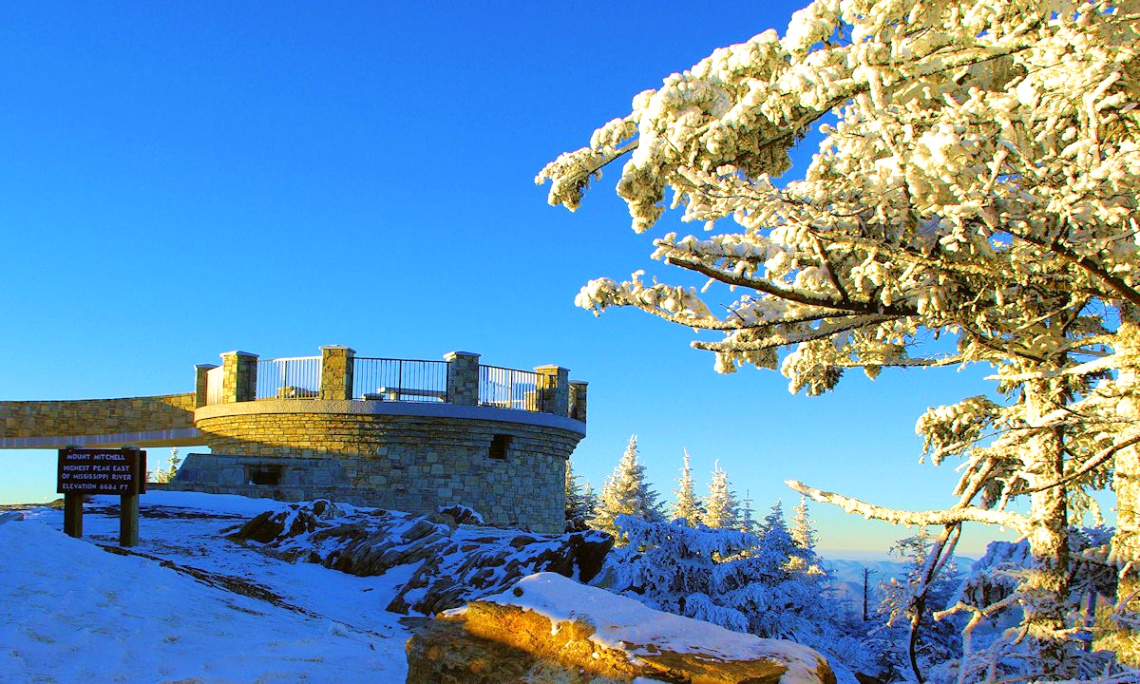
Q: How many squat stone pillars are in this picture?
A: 6